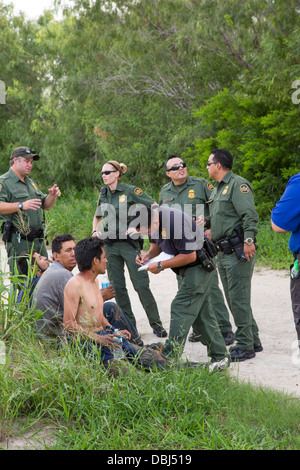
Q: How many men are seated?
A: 3